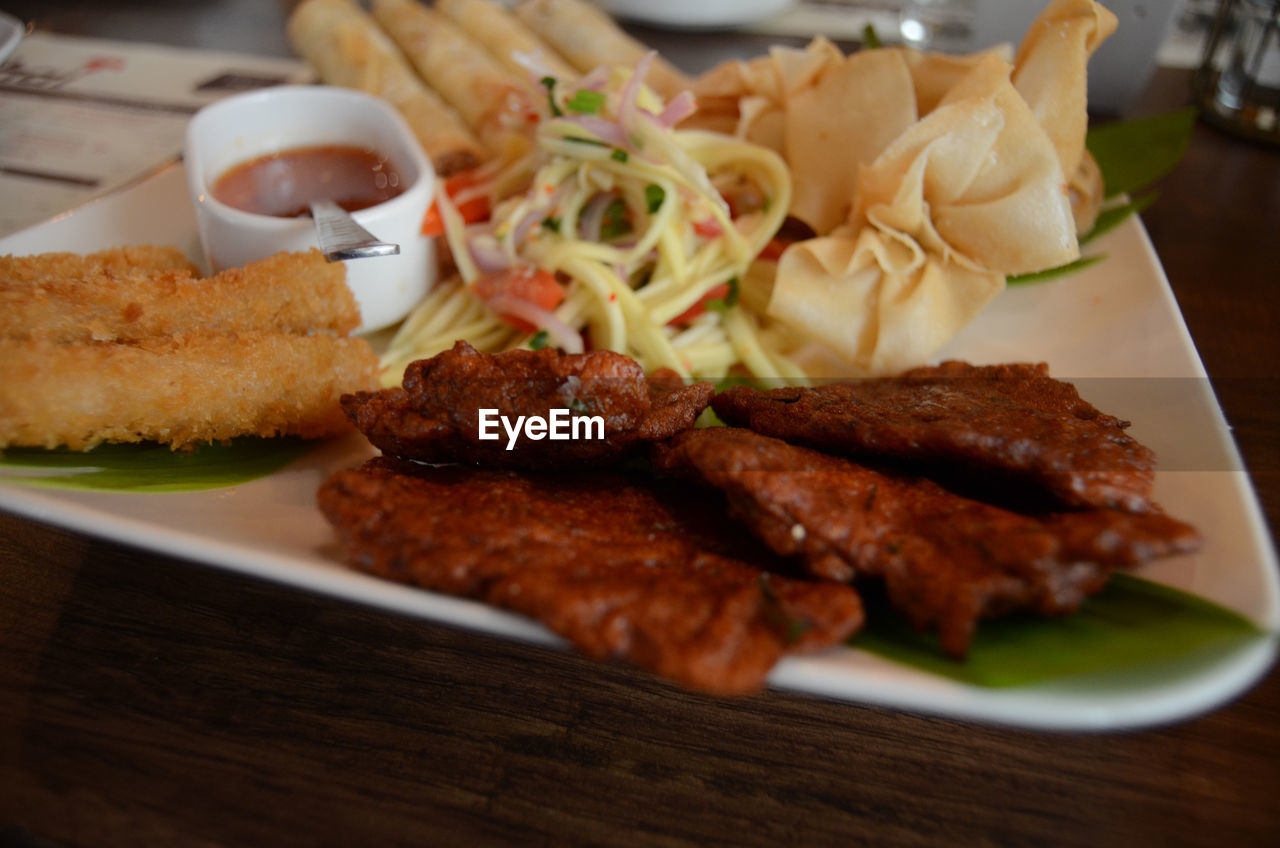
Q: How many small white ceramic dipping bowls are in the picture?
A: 1